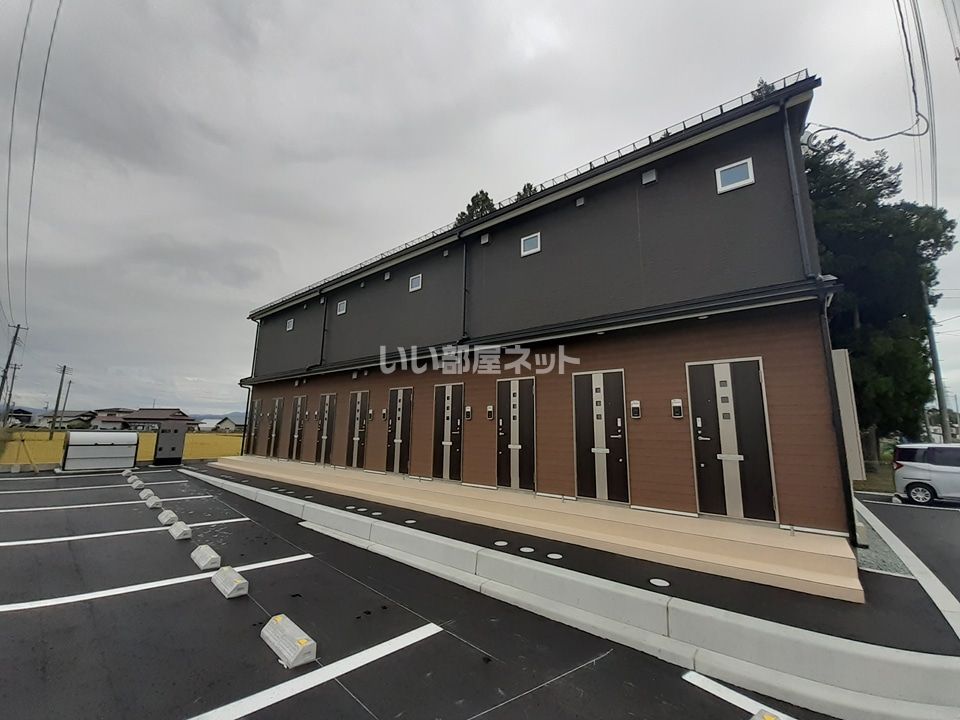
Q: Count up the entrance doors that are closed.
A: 10